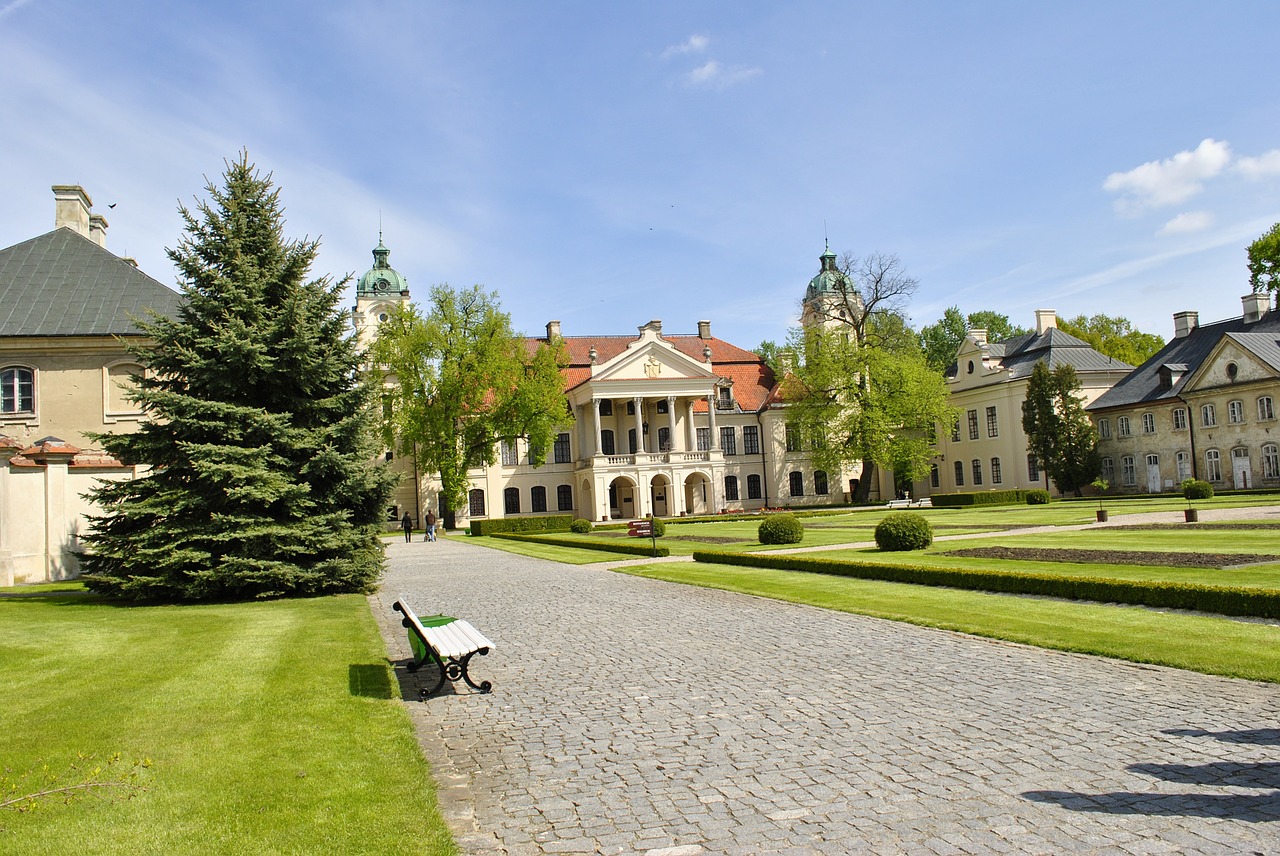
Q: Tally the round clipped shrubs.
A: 6